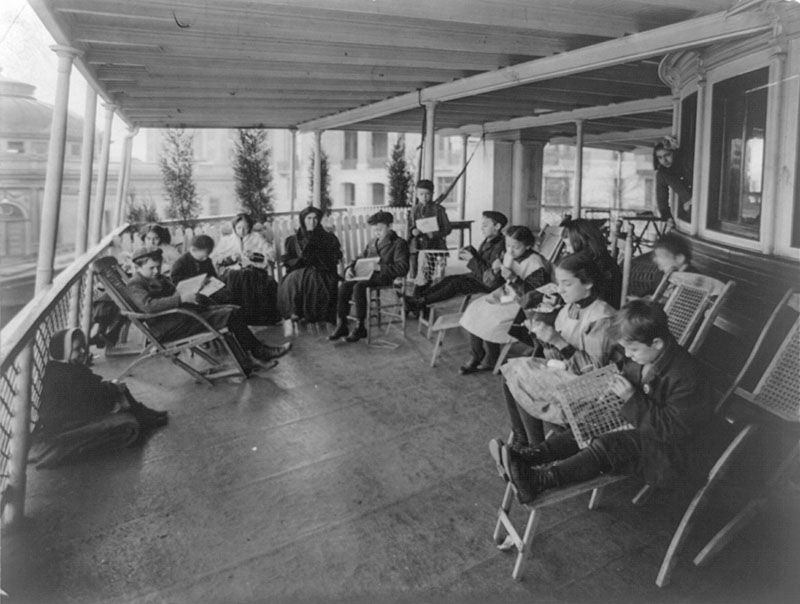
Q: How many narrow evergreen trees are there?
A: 4